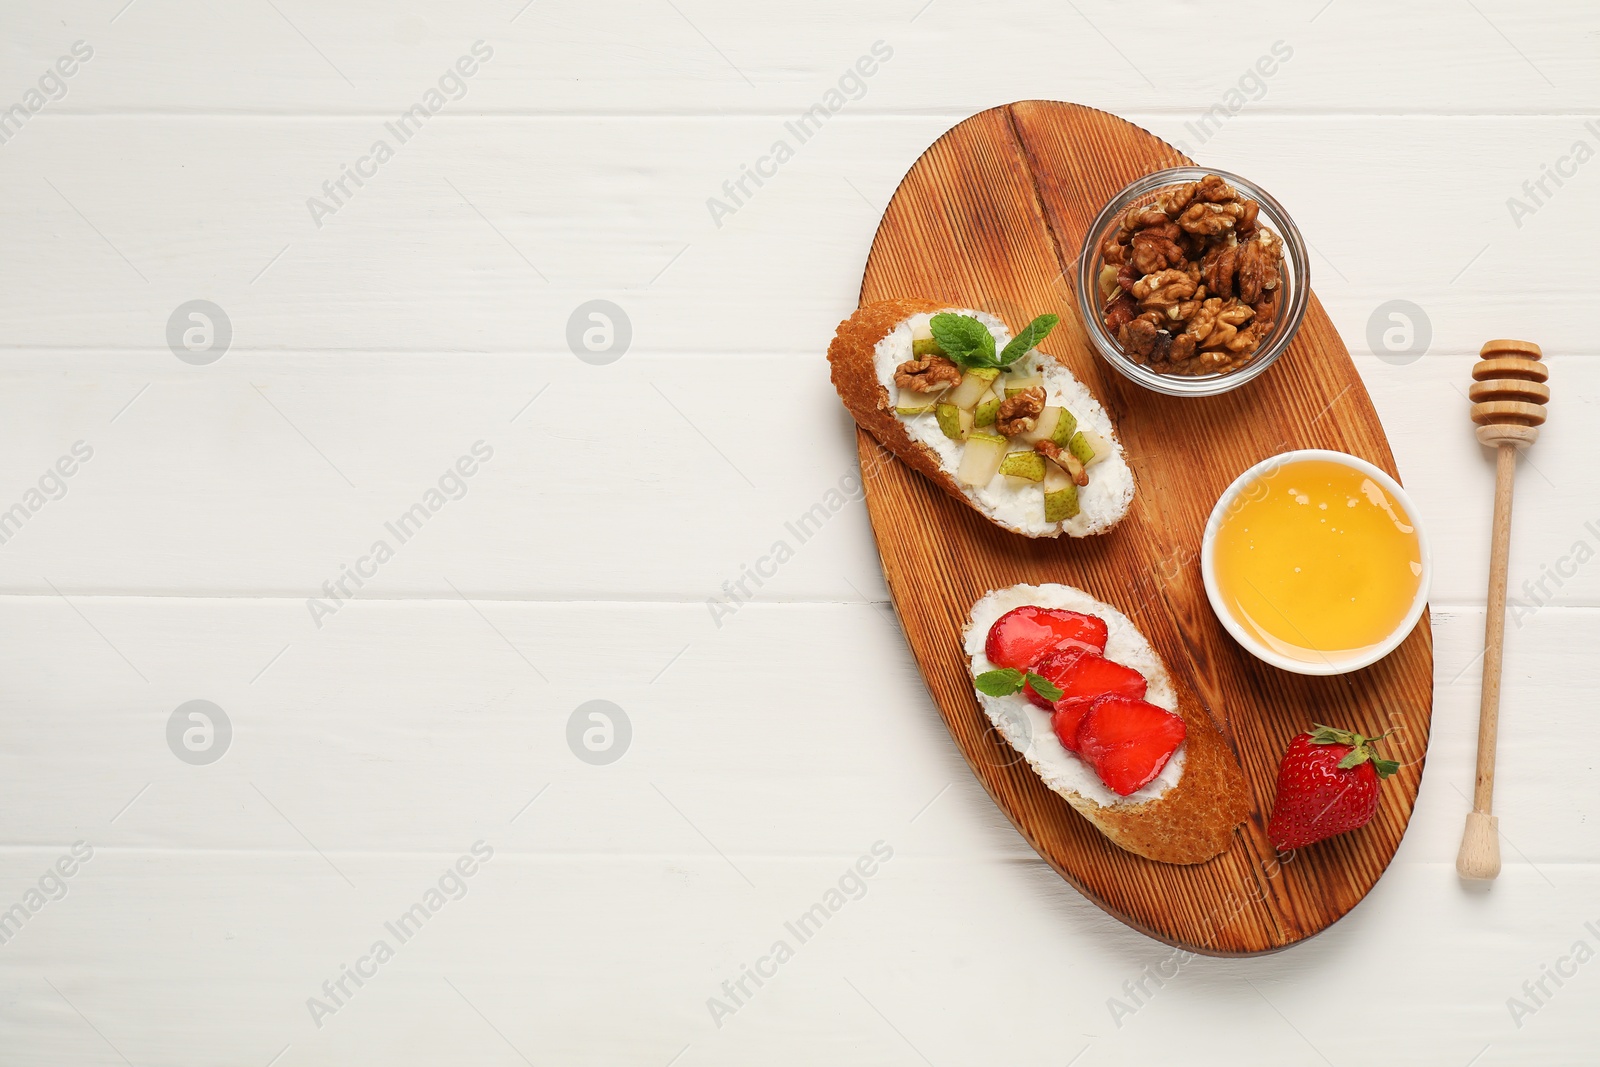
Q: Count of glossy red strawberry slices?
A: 4